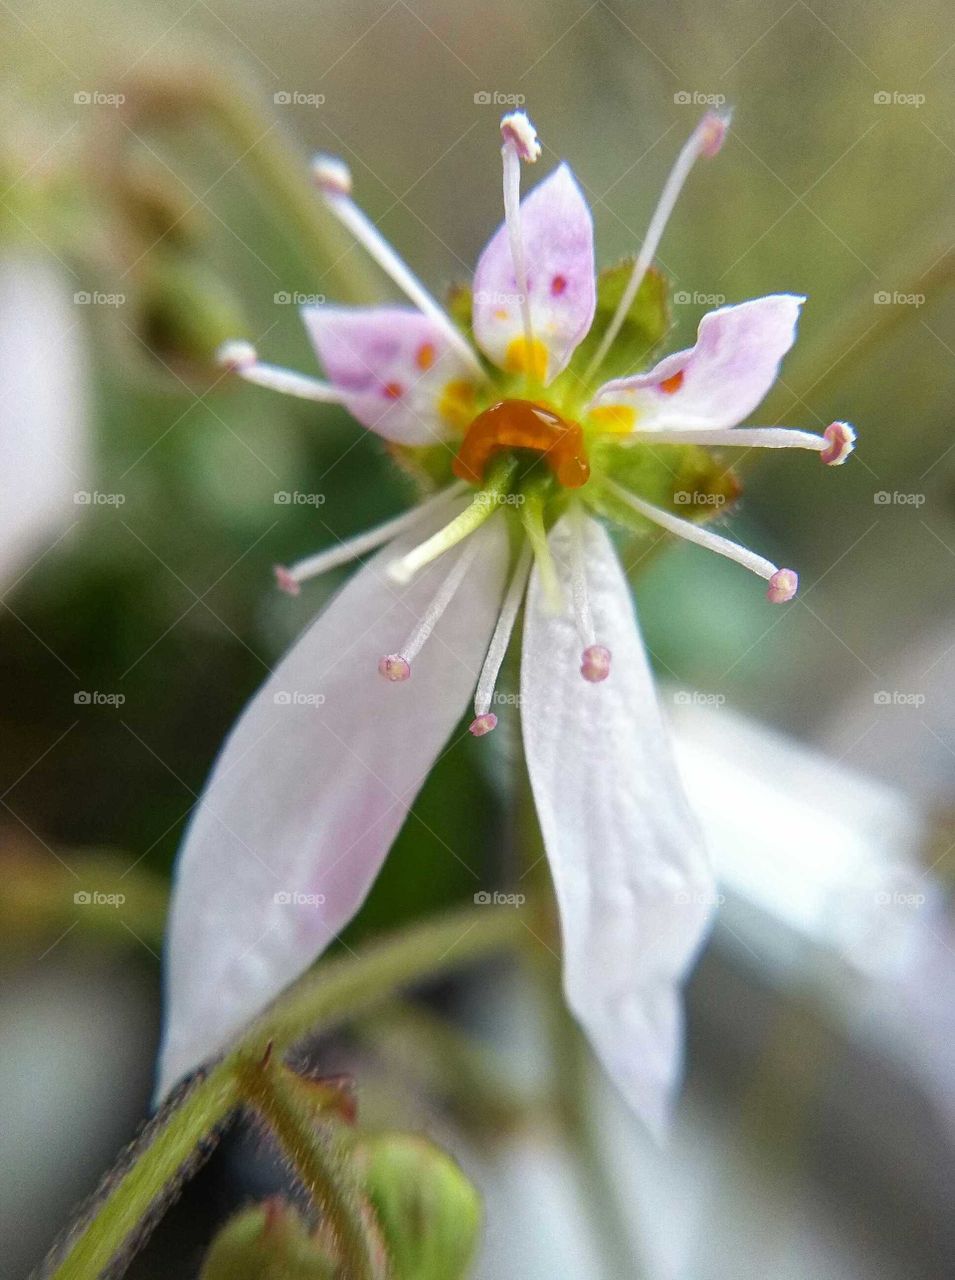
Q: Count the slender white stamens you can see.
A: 10